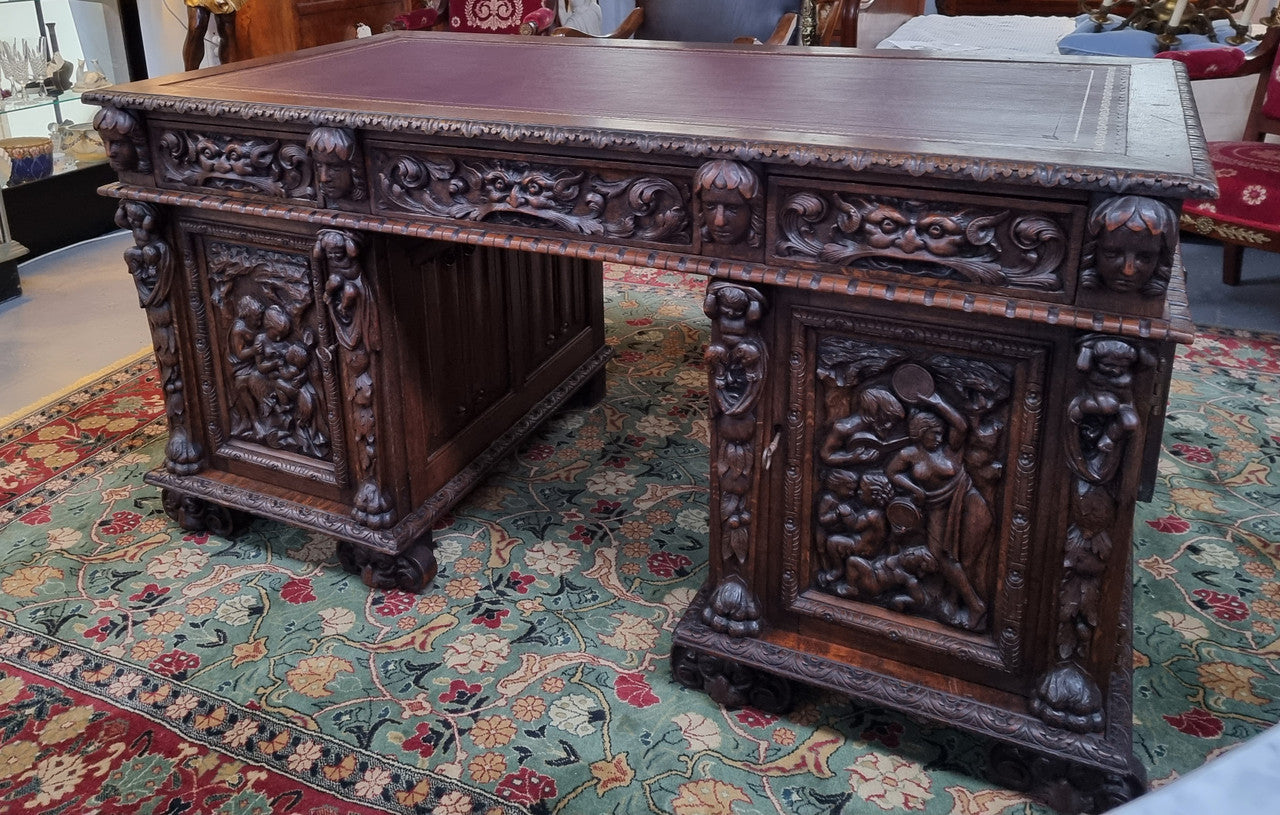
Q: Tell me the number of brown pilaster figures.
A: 4